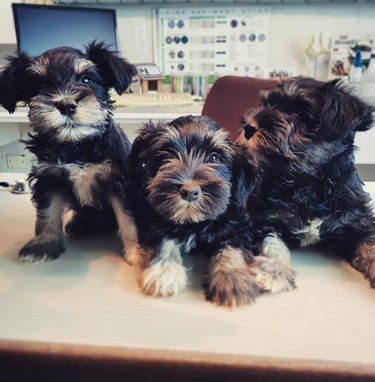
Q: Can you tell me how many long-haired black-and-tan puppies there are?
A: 3